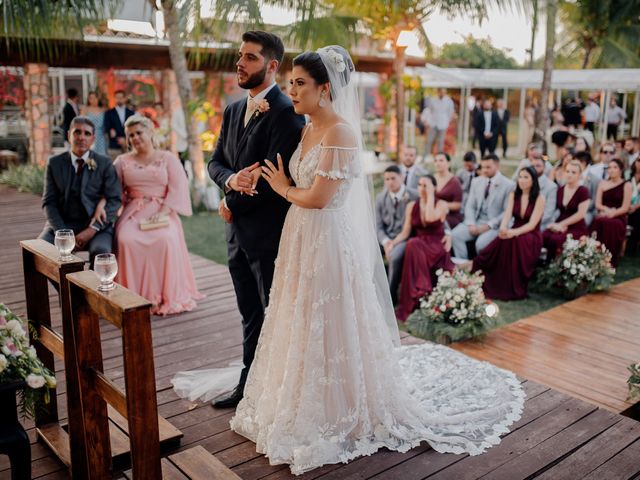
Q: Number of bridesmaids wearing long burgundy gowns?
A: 5